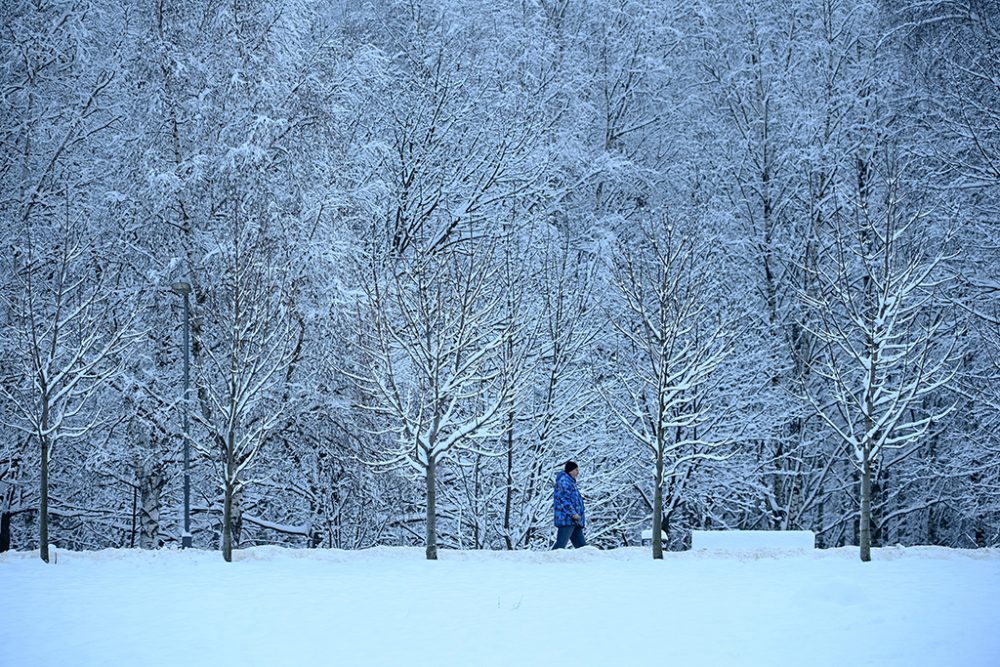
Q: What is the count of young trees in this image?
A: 5